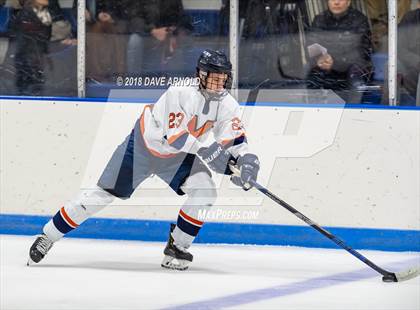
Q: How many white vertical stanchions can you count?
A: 3